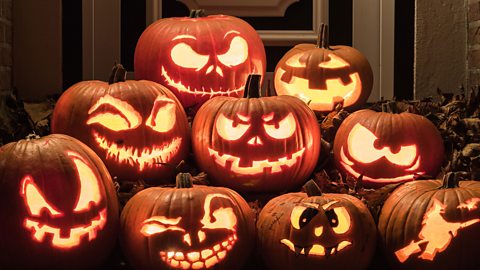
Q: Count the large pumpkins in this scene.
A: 9